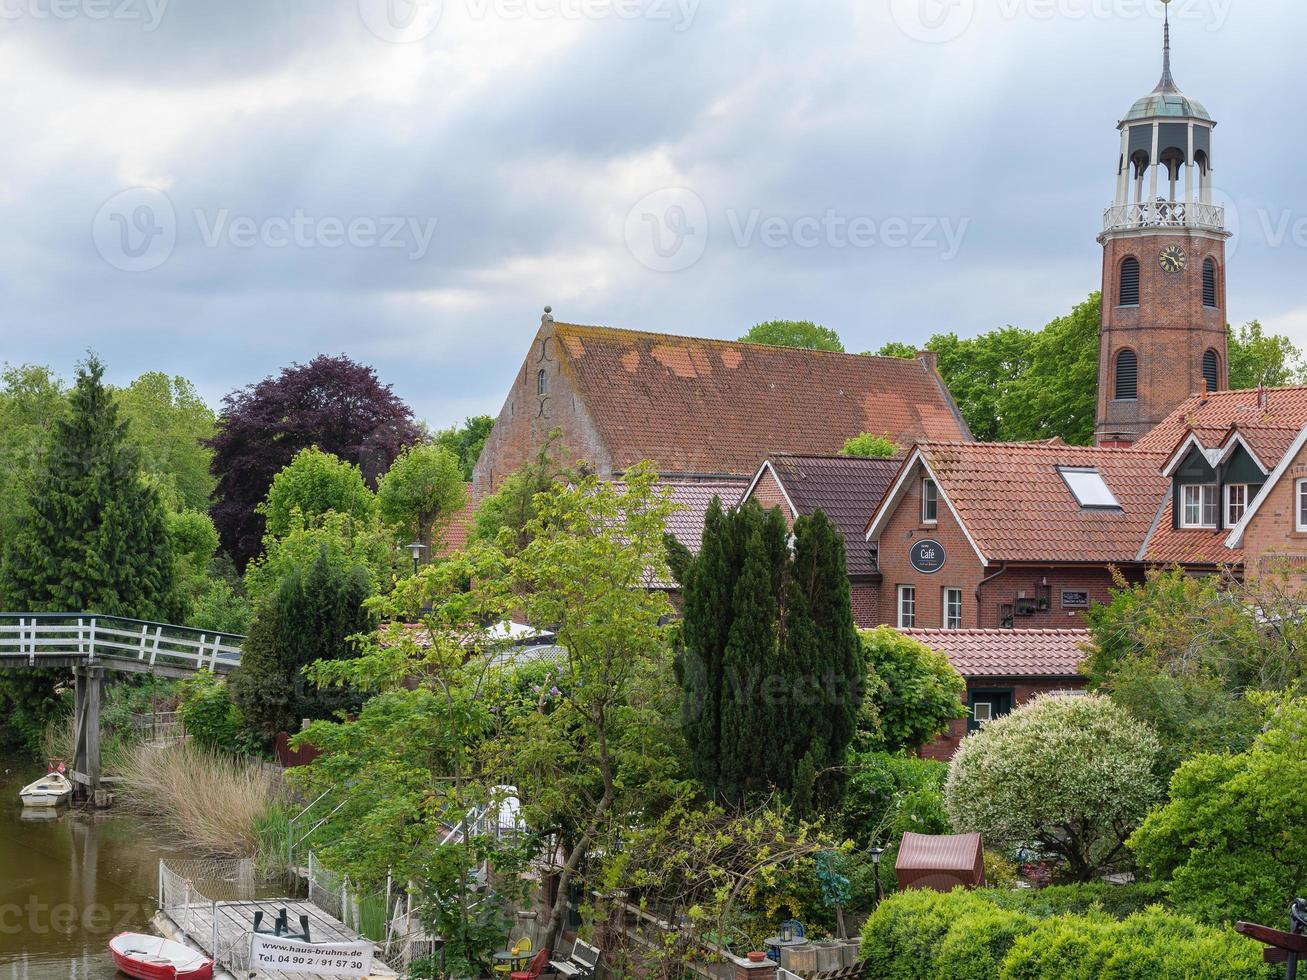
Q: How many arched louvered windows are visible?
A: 4